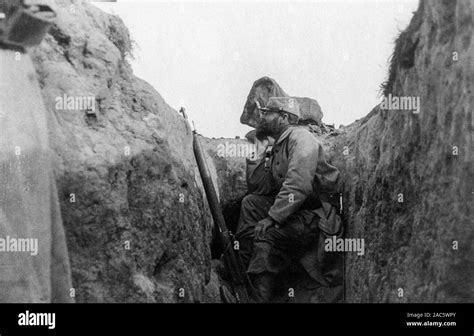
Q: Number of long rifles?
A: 1